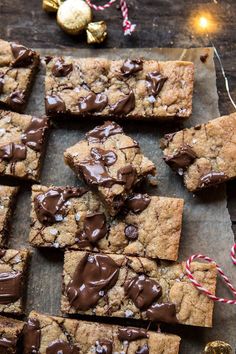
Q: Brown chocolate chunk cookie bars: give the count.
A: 11